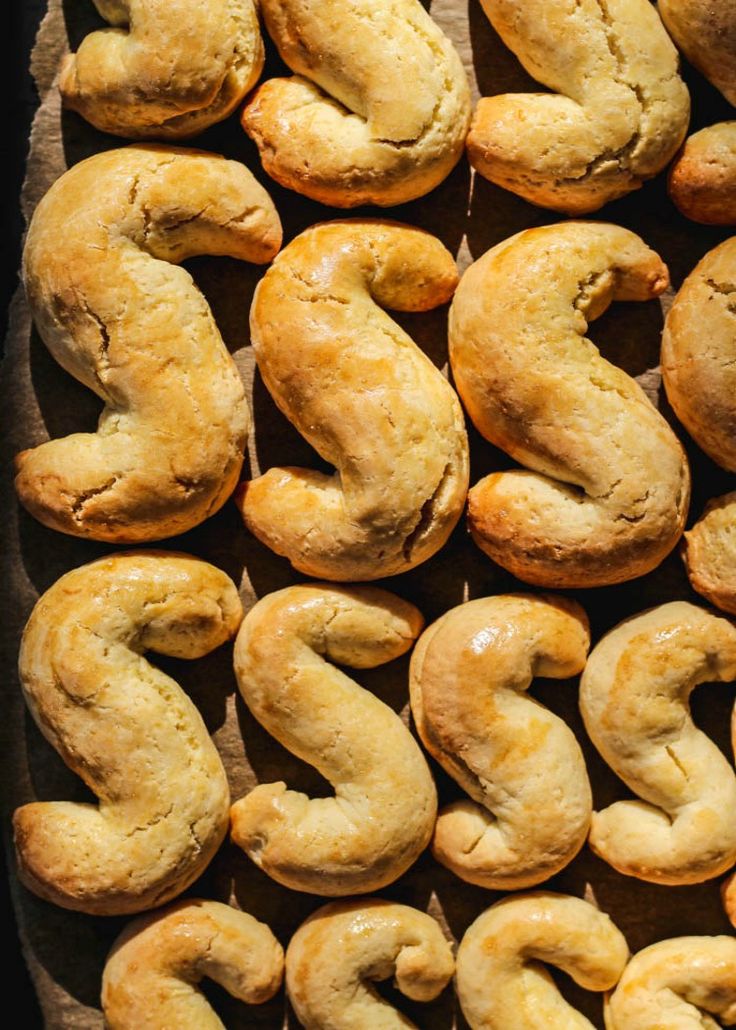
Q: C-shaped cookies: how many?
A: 0